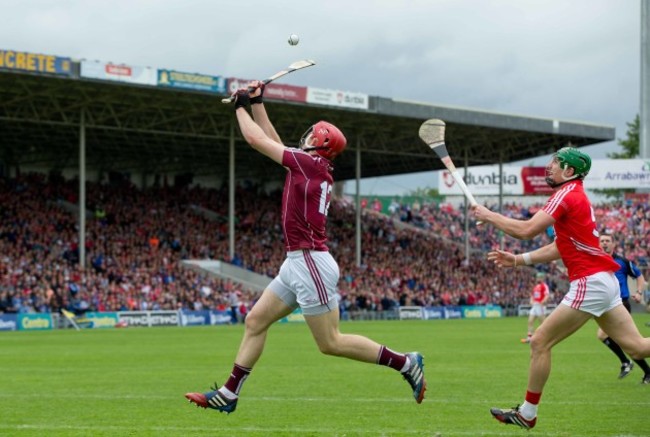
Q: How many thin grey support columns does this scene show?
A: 5